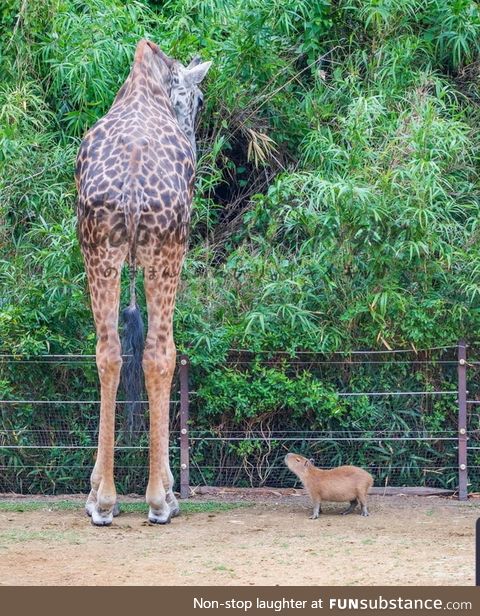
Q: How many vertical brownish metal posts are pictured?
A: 2